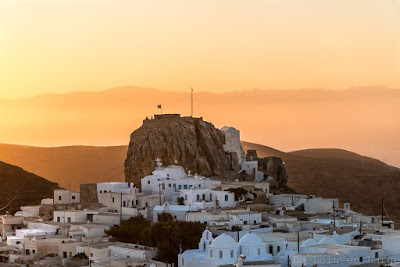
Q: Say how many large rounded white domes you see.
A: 2